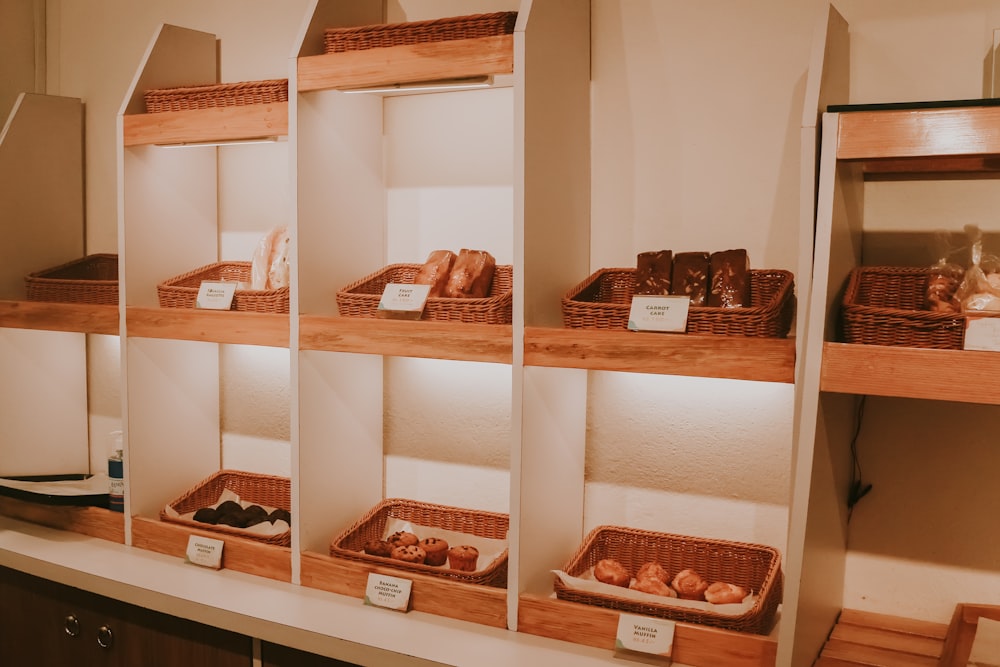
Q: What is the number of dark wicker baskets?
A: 10